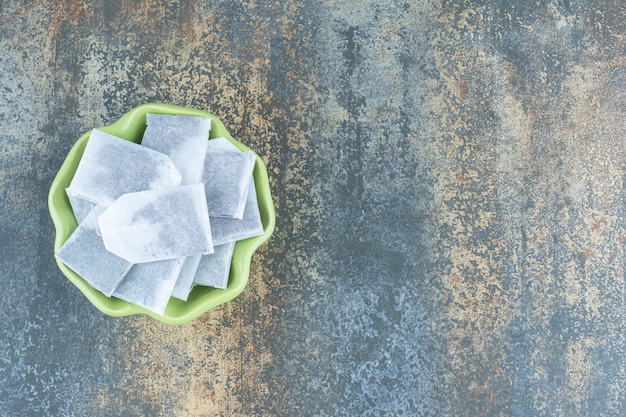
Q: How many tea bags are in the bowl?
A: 10